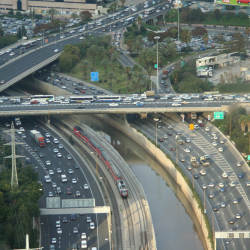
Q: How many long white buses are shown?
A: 3